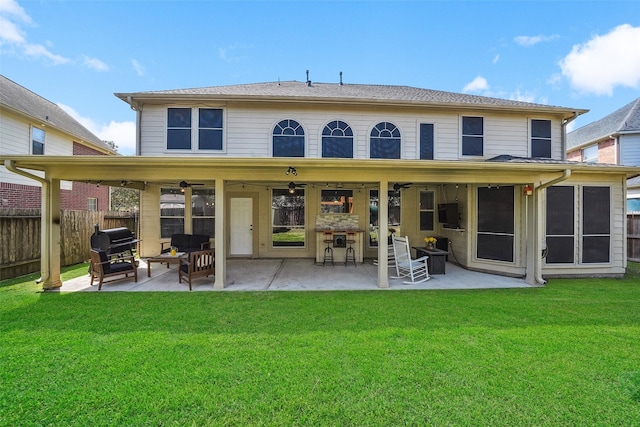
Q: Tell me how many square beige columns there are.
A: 4